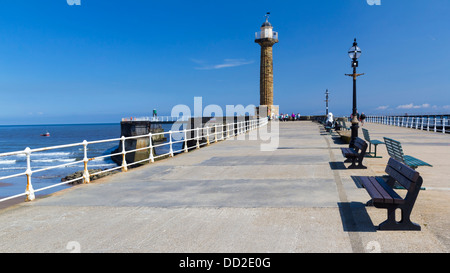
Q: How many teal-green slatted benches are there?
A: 2